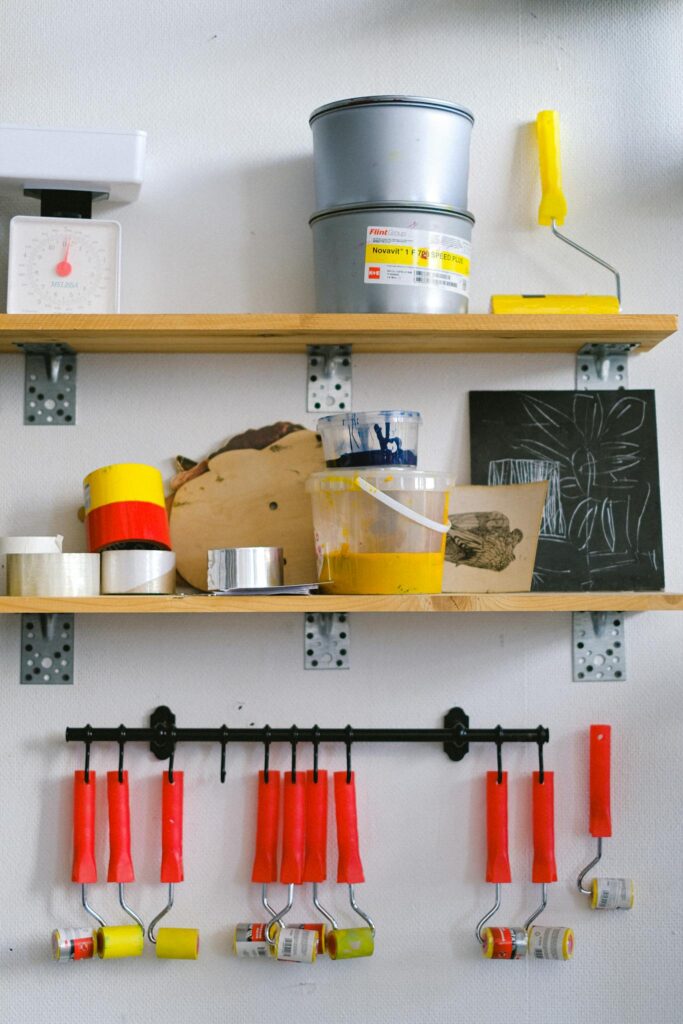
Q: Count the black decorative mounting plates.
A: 2